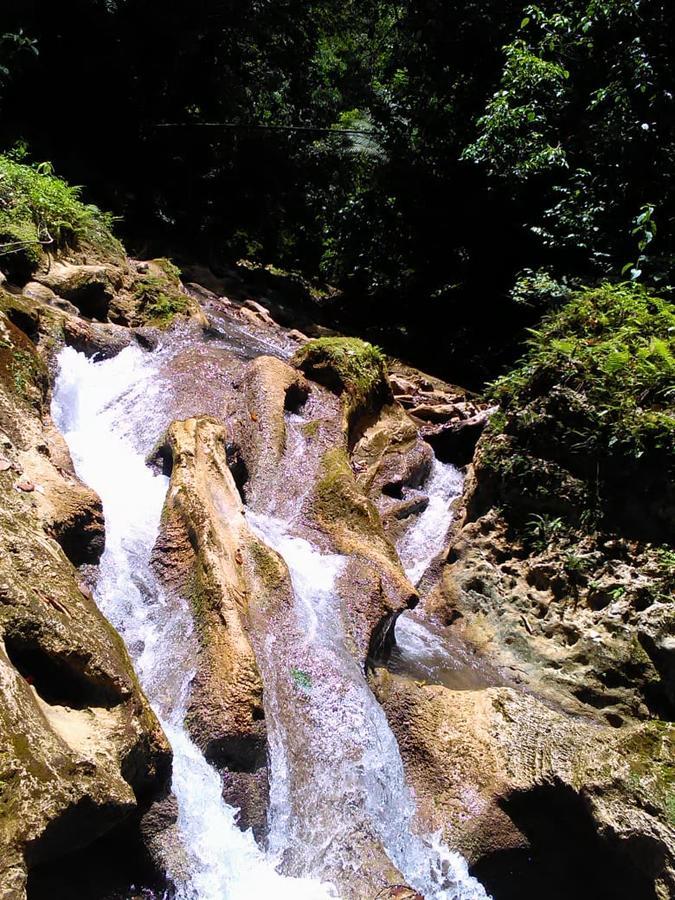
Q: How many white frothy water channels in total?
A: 3